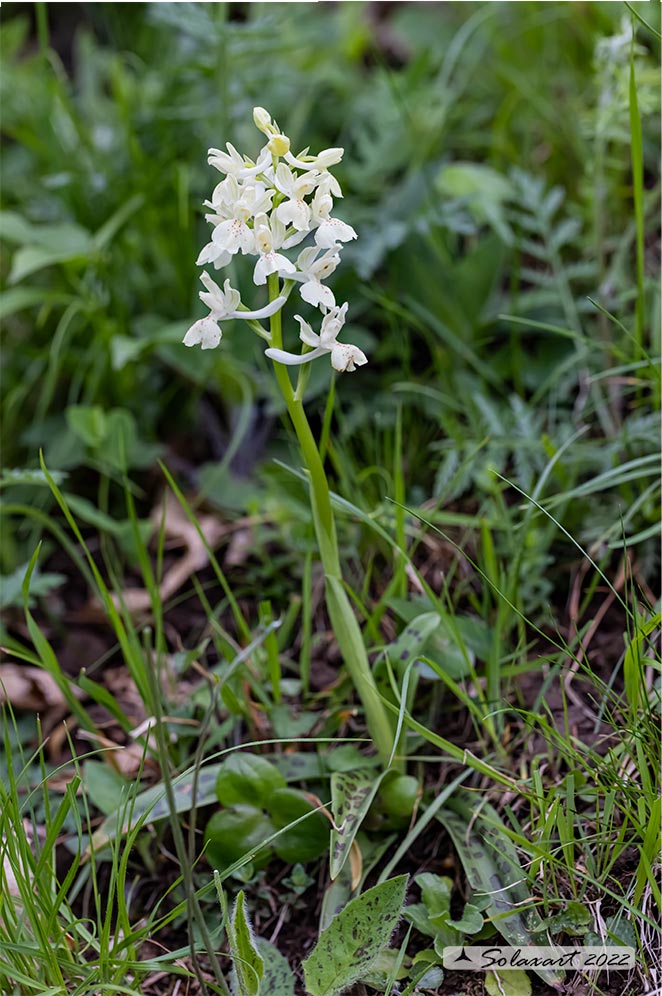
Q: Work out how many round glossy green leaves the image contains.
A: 4